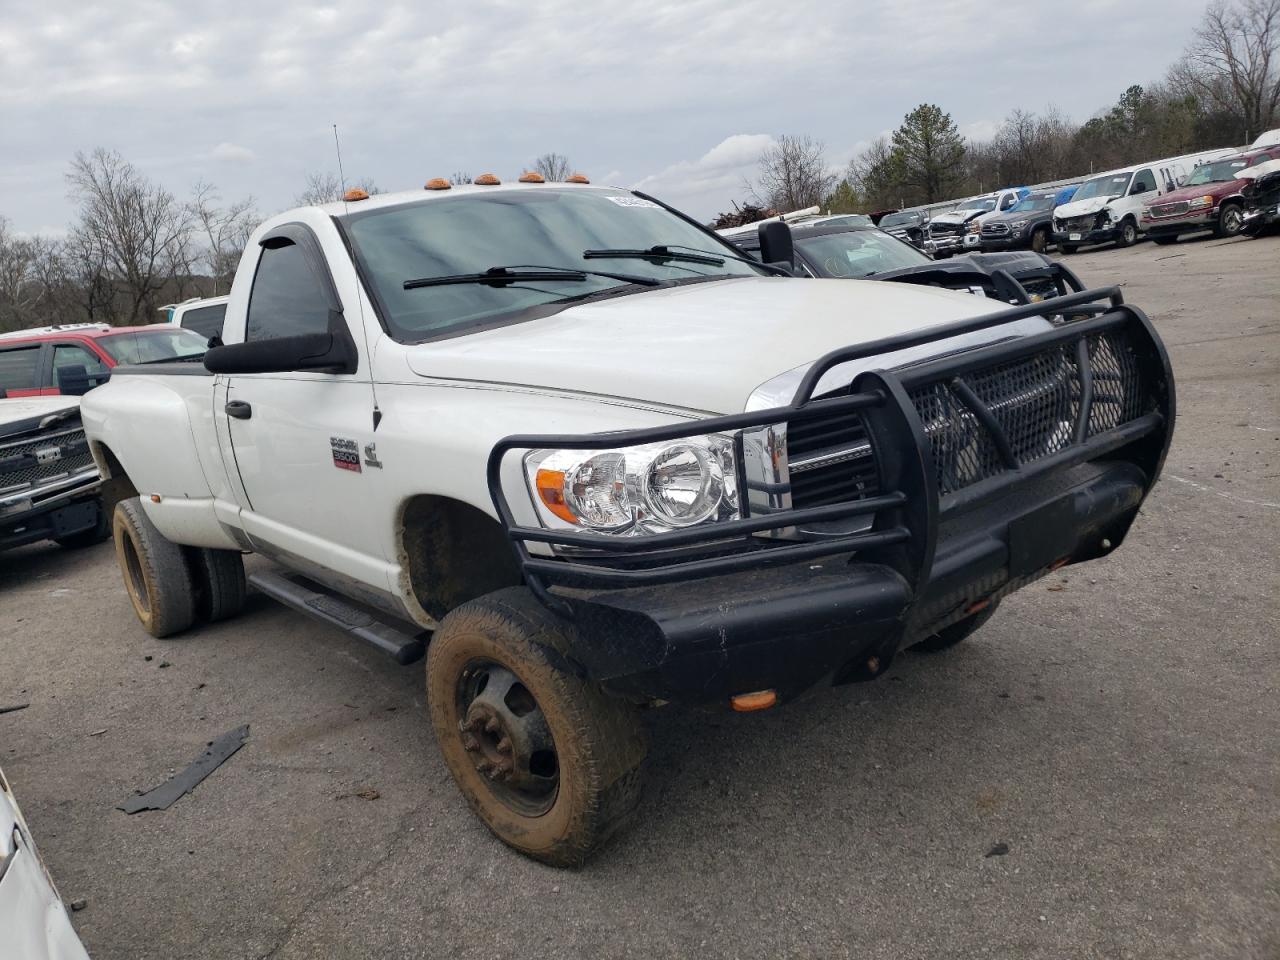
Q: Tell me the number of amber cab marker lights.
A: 5